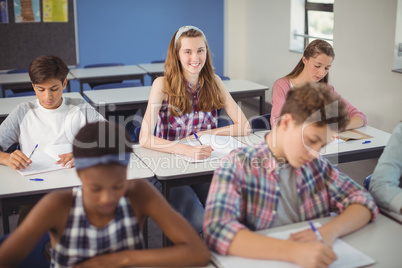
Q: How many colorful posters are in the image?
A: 3